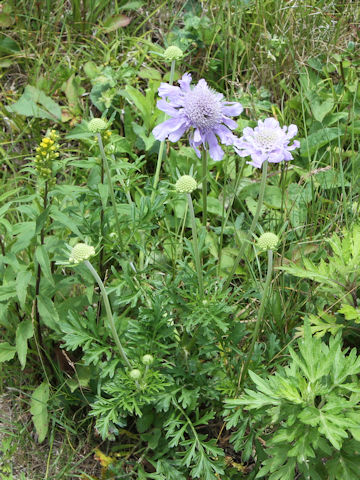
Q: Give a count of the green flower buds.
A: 7